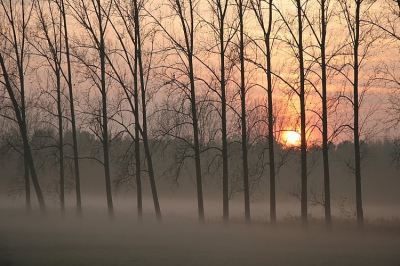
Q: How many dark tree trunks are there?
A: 14